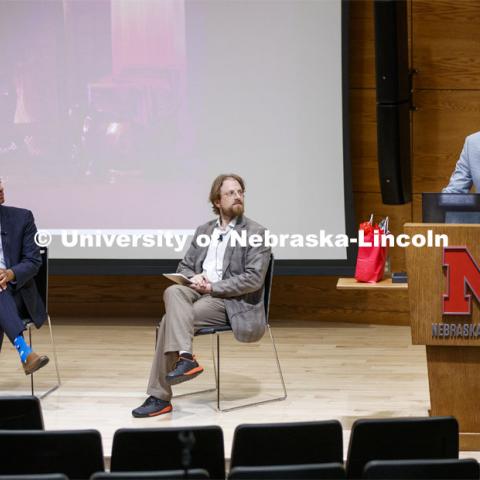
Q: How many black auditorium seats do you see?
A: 9